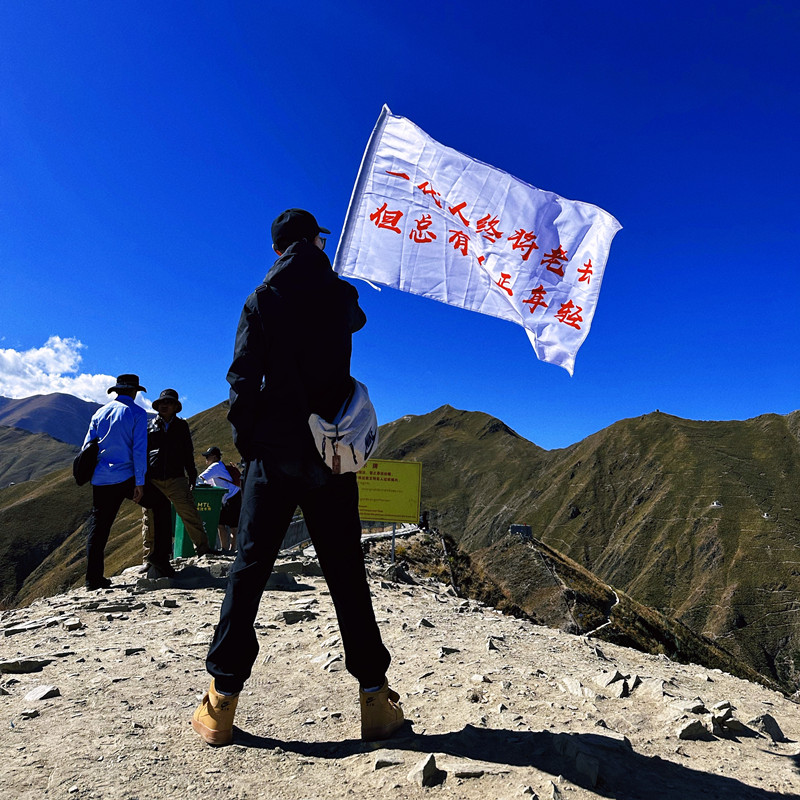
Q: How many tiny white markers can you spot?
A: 2